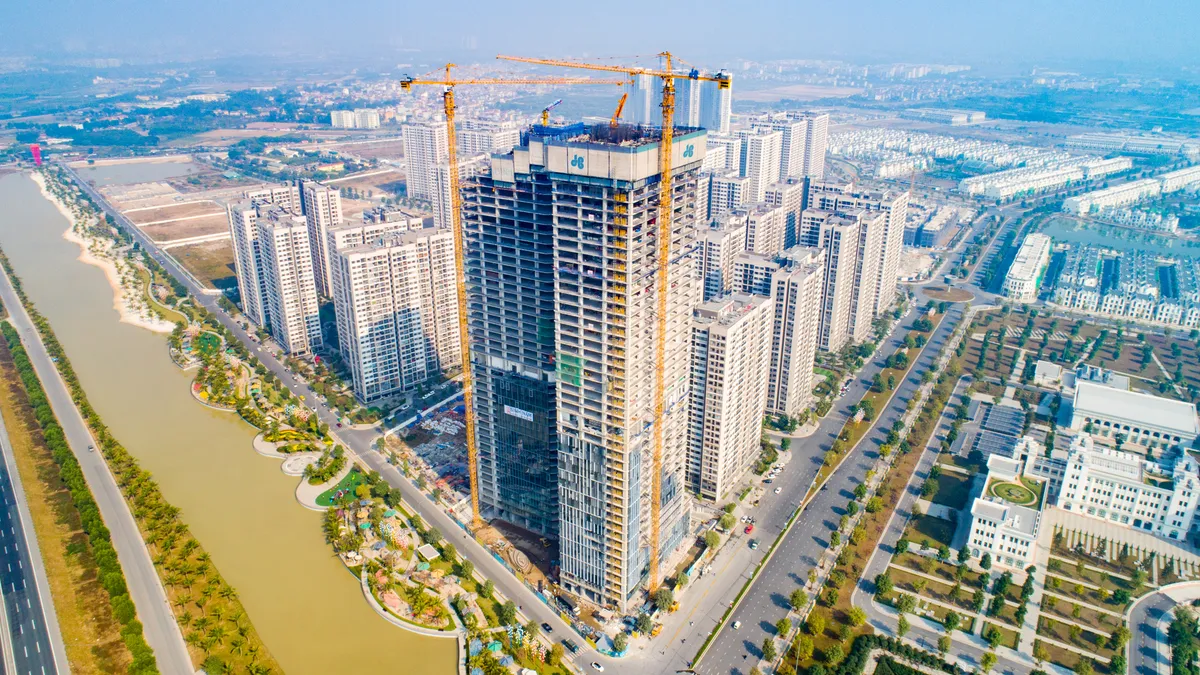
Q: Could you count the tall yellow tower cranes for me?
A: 2